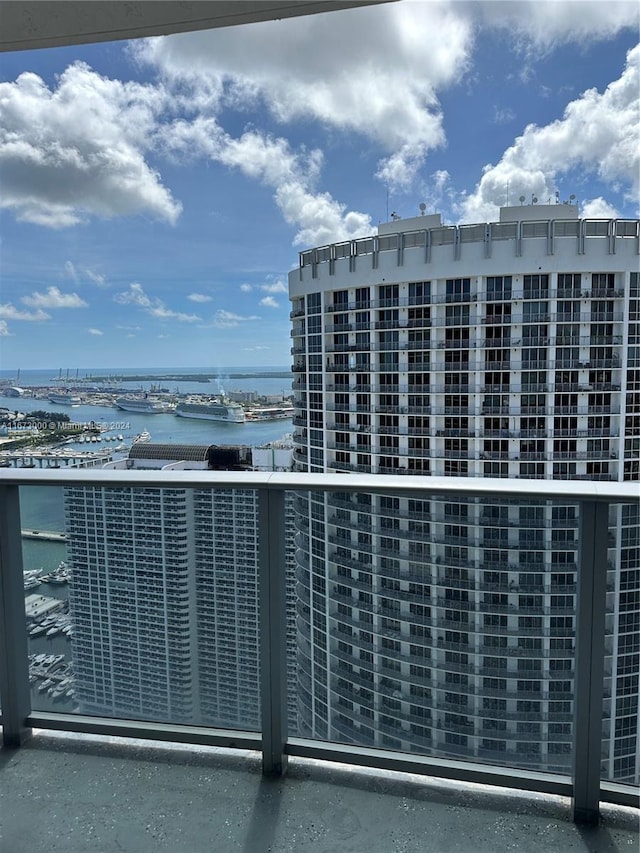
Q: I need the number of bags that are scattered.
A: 0